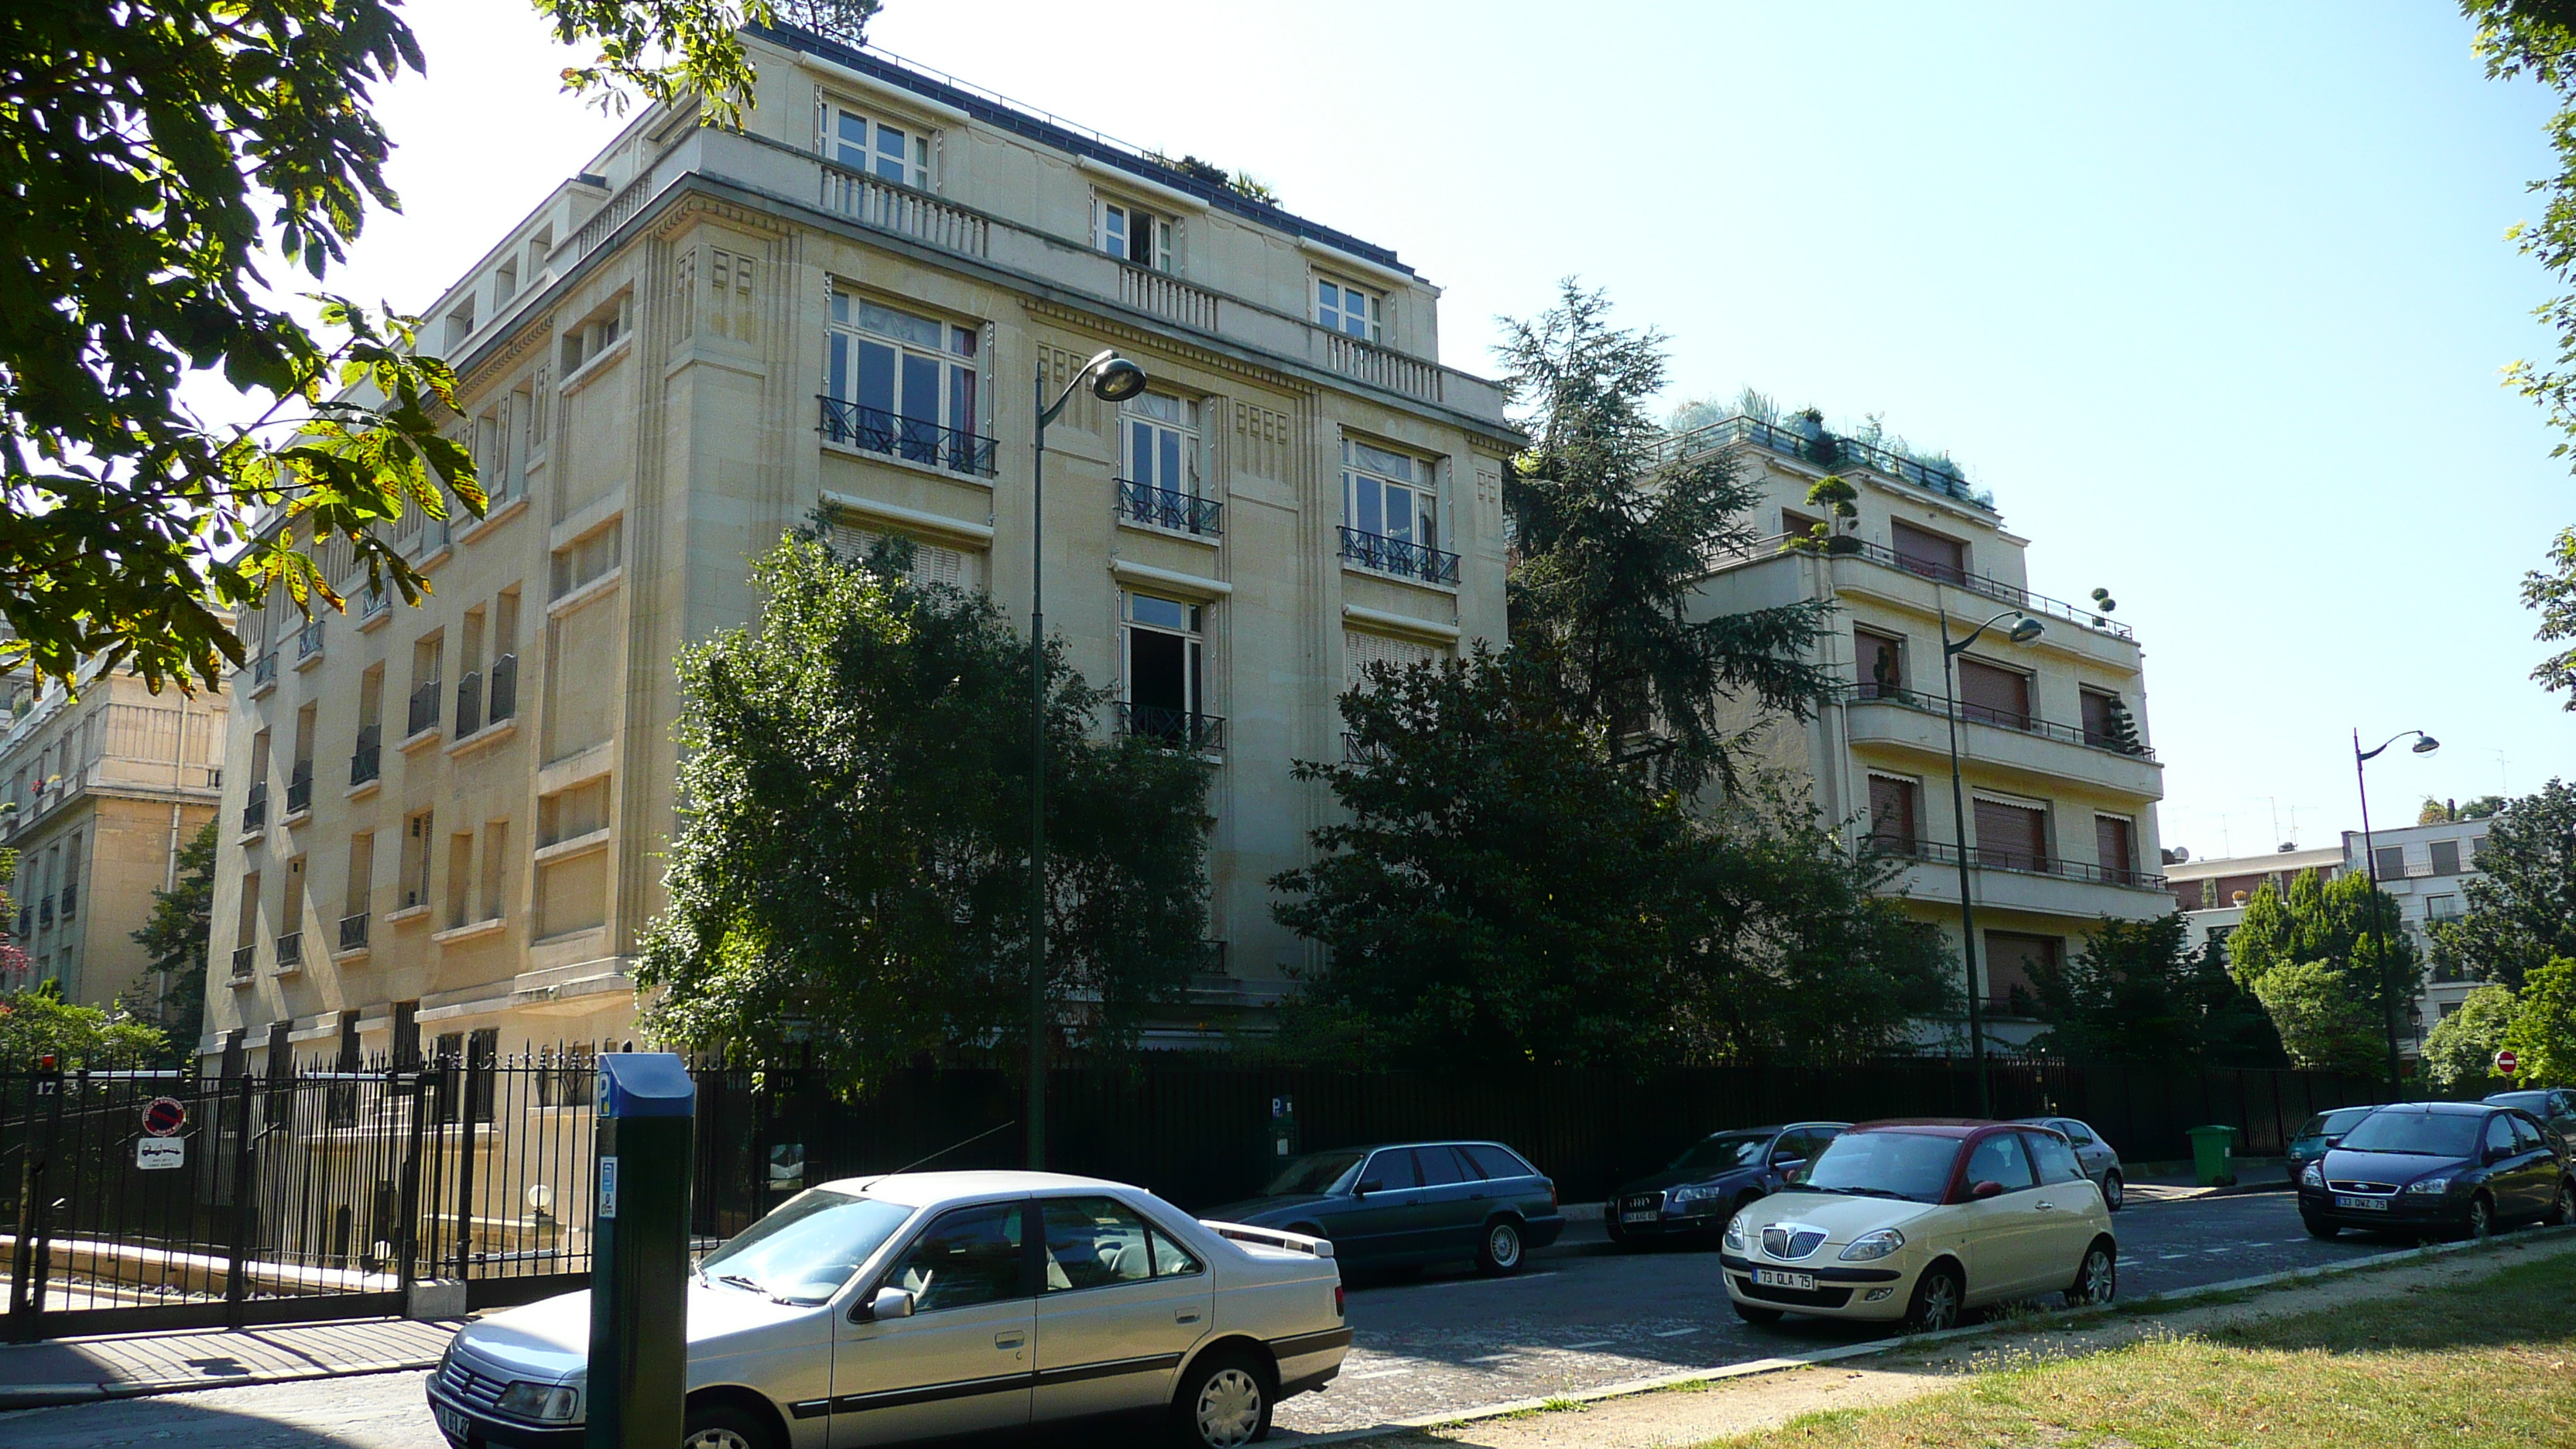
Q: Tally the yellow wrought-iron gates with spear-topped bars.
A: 0